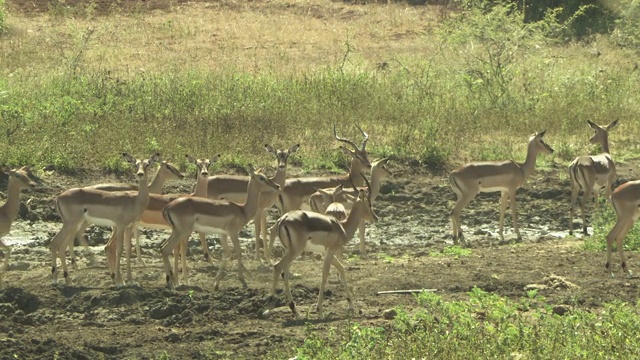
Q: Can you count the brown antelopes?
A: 13